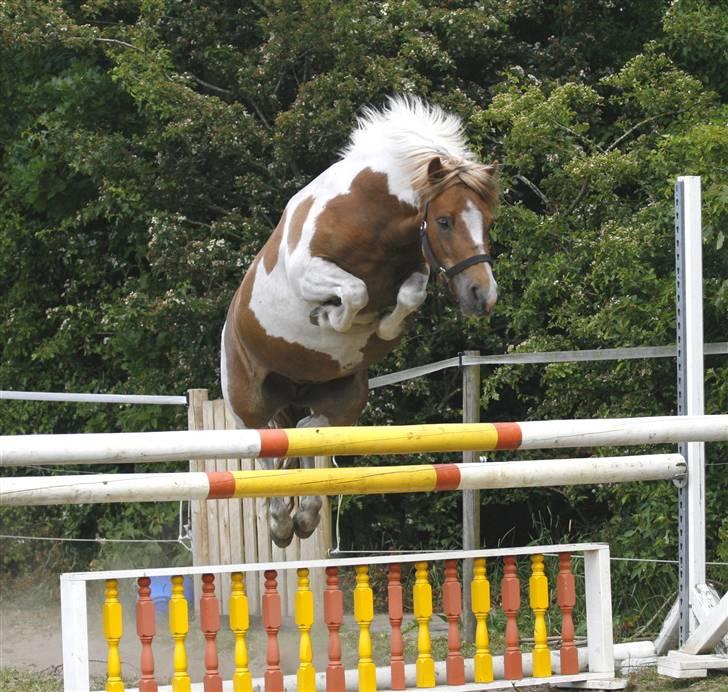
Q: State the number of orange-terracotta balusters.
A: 8